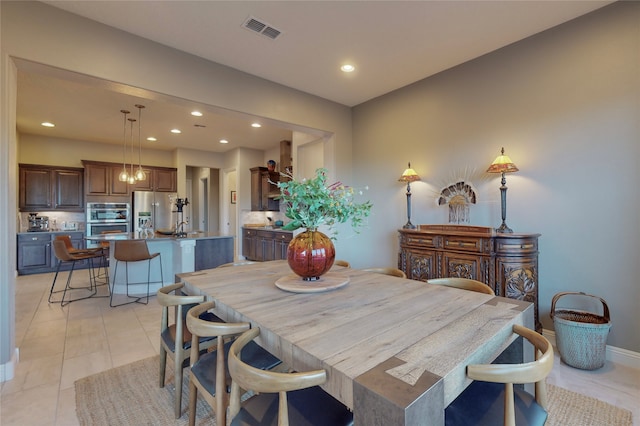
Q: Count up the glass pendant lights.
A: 3